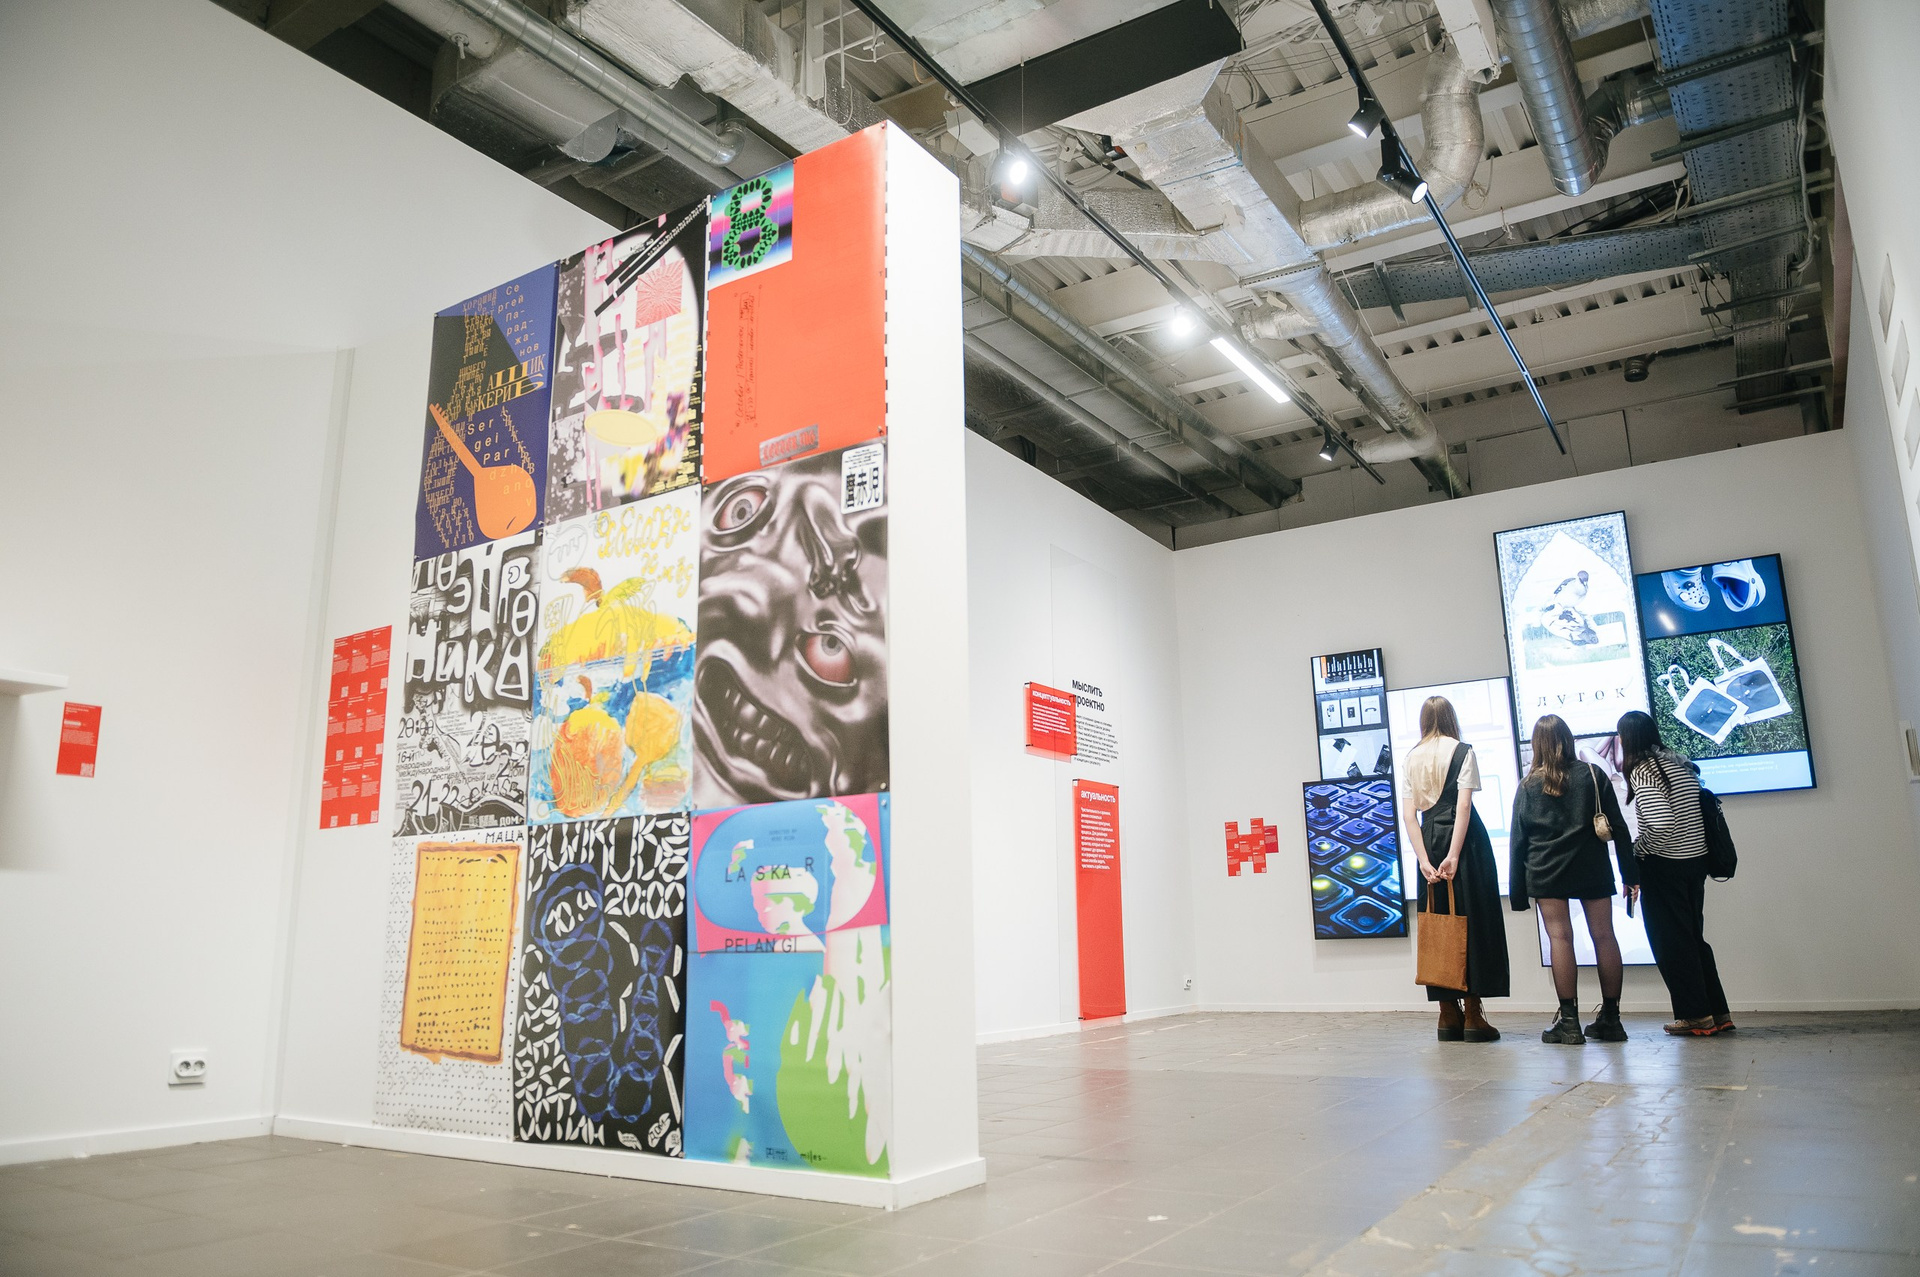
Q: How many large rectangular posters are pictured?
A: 9